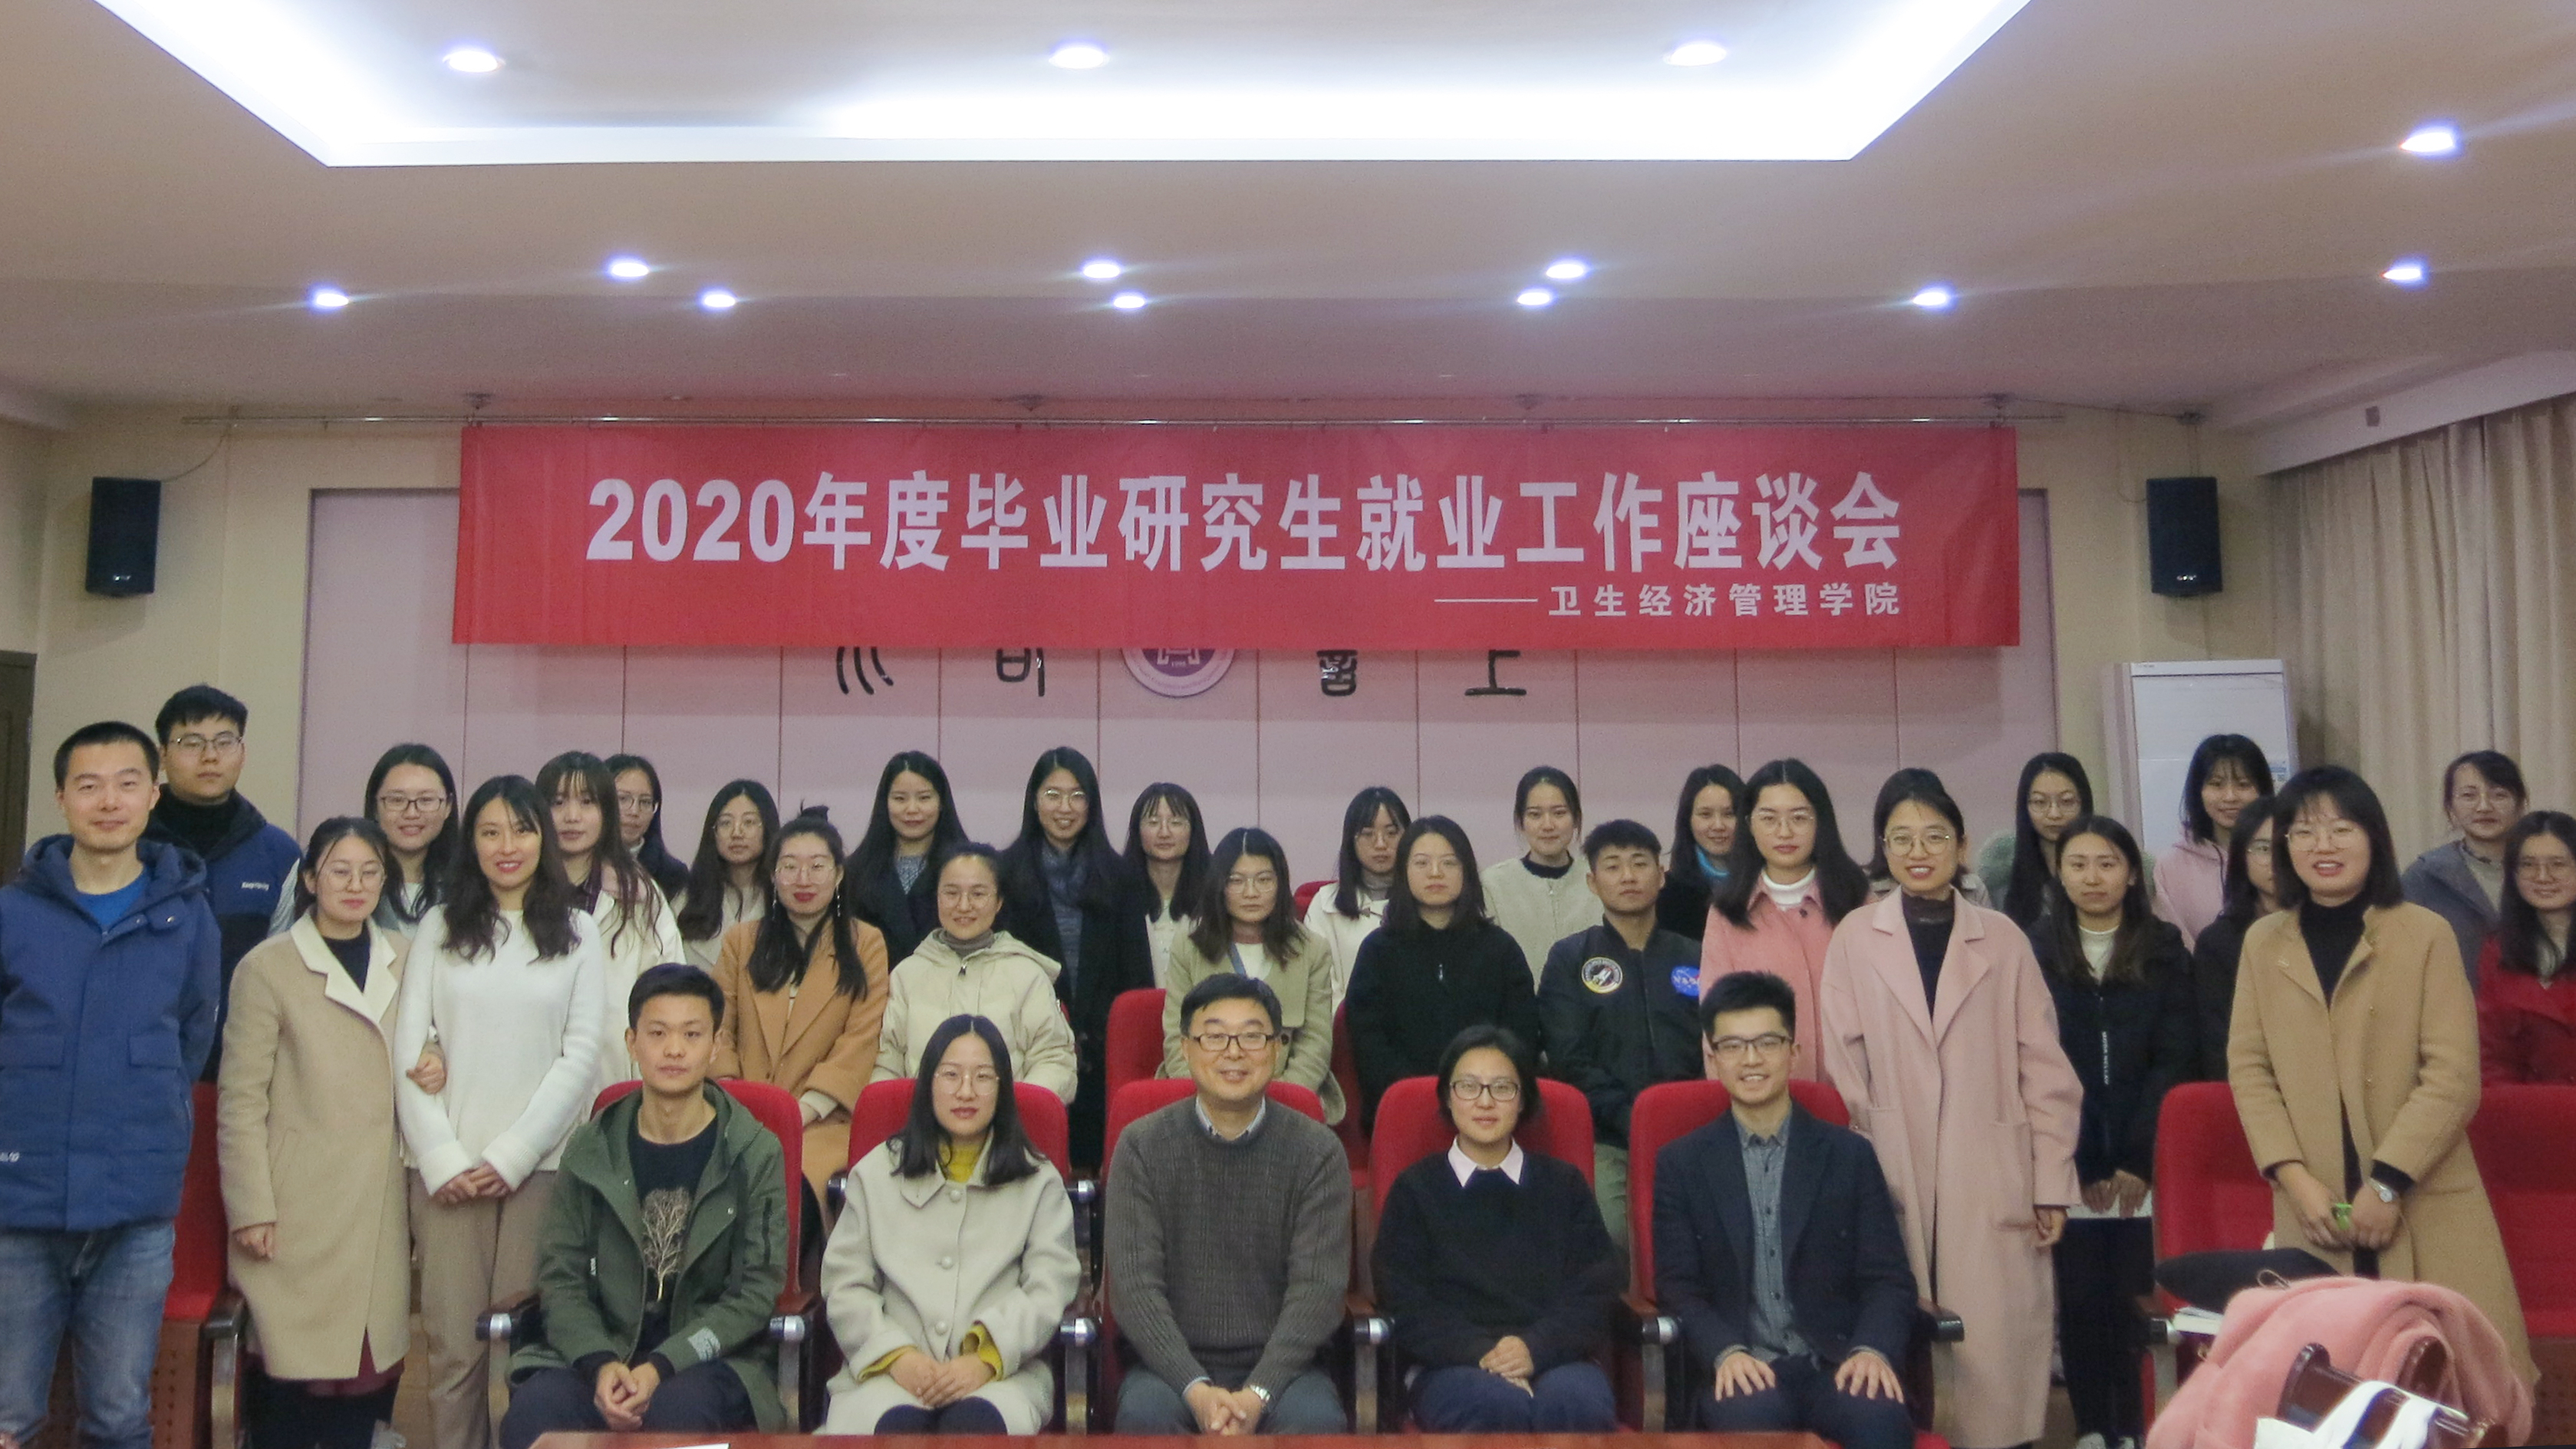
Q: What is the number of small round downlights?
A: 13